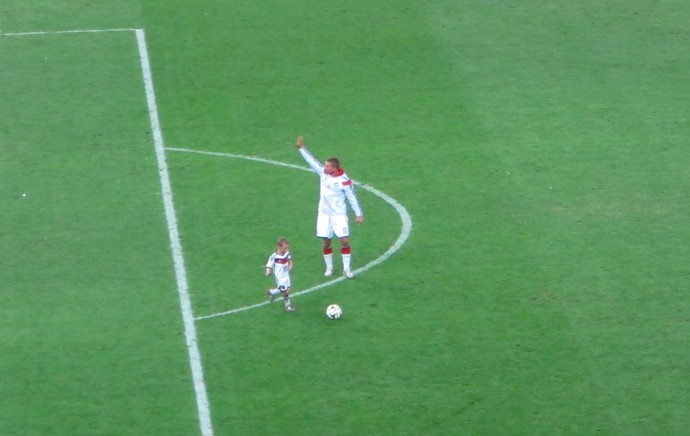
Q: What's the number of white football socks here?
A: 4